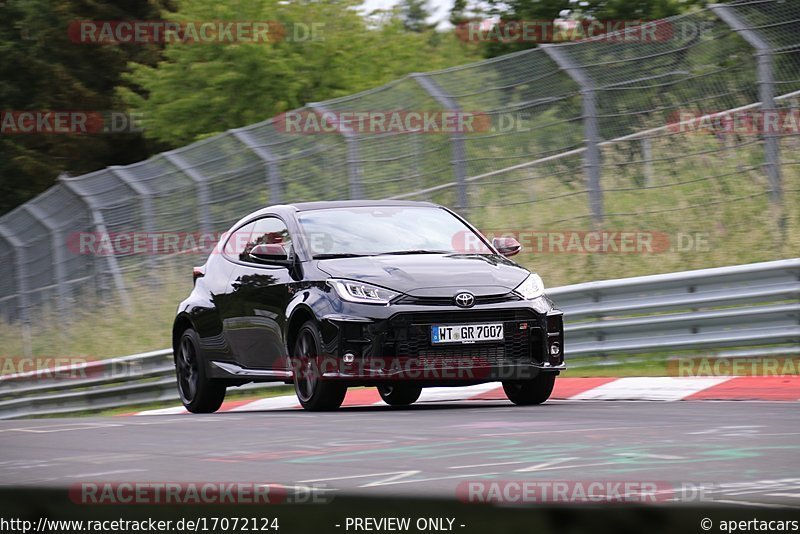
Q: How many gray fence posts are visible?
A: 10